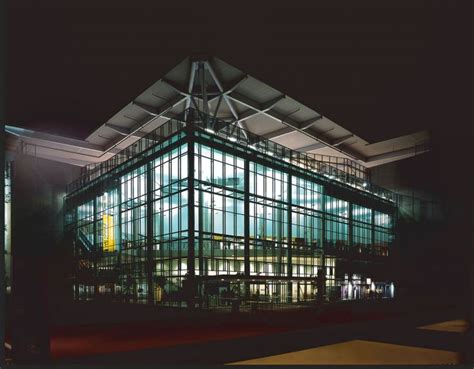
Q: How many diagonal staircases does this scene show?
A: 1